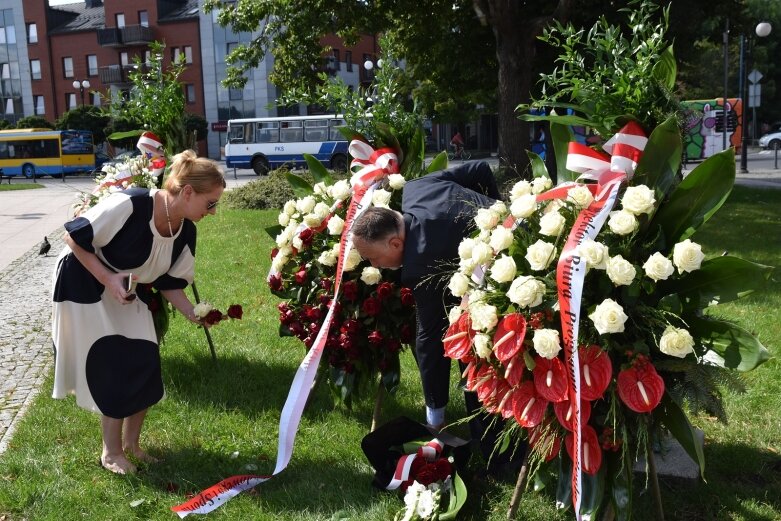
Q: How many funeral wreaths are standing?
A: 3